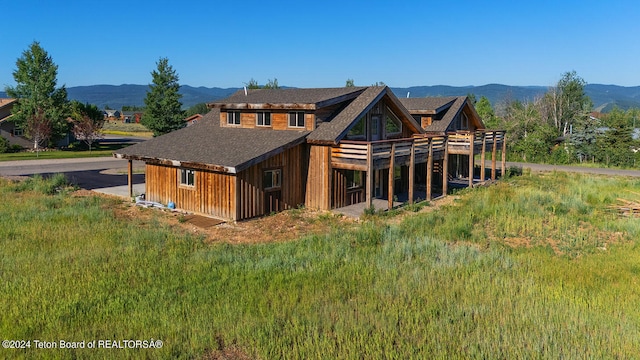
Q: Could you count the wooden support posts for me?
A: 10